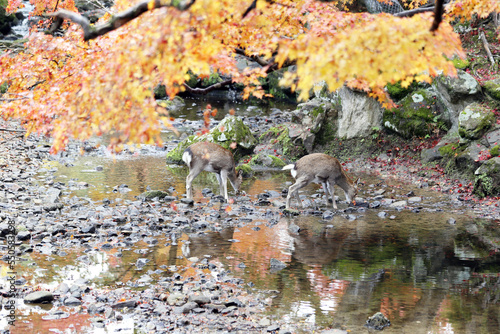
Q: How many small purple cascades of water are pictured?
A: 0